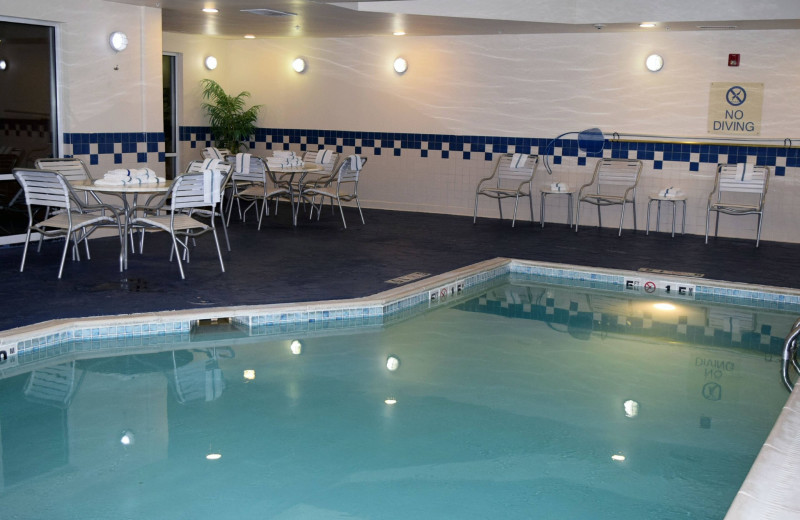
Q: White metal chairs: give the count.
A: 11